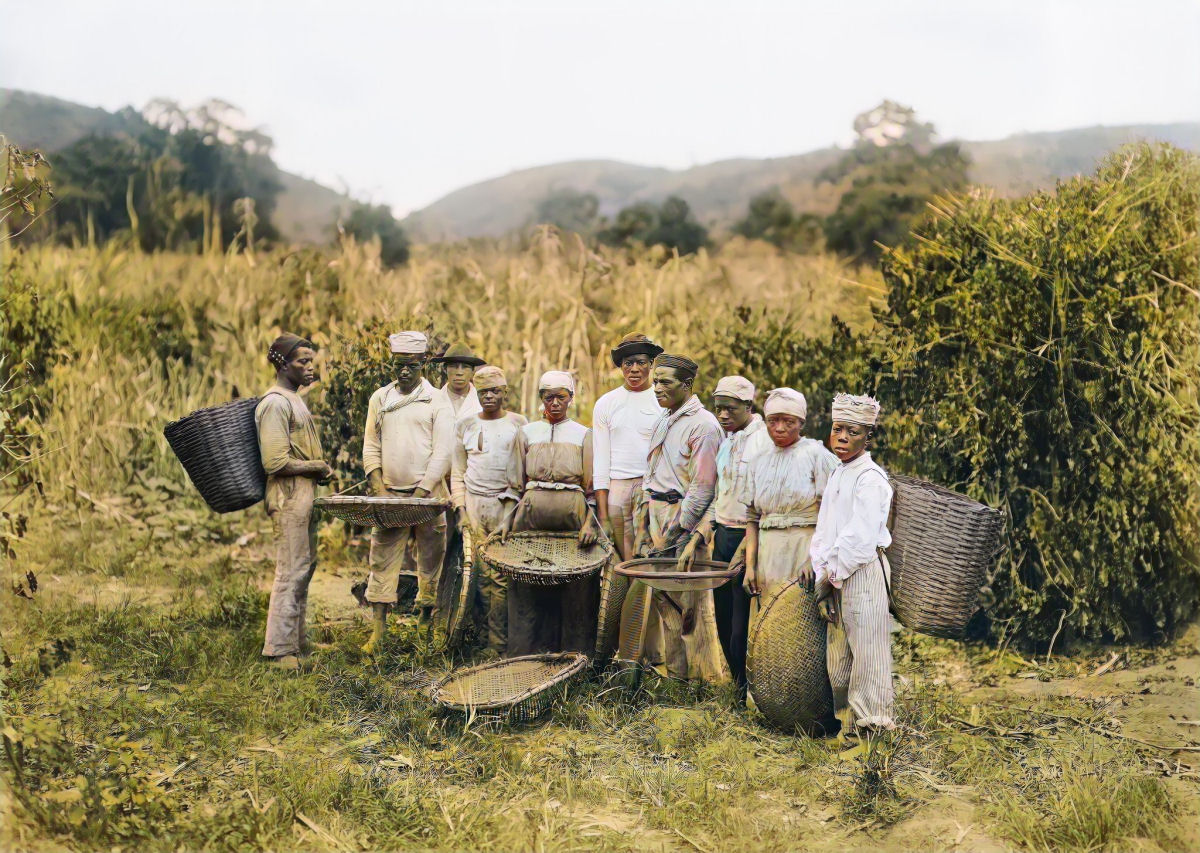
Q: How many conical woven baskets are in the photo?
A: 2